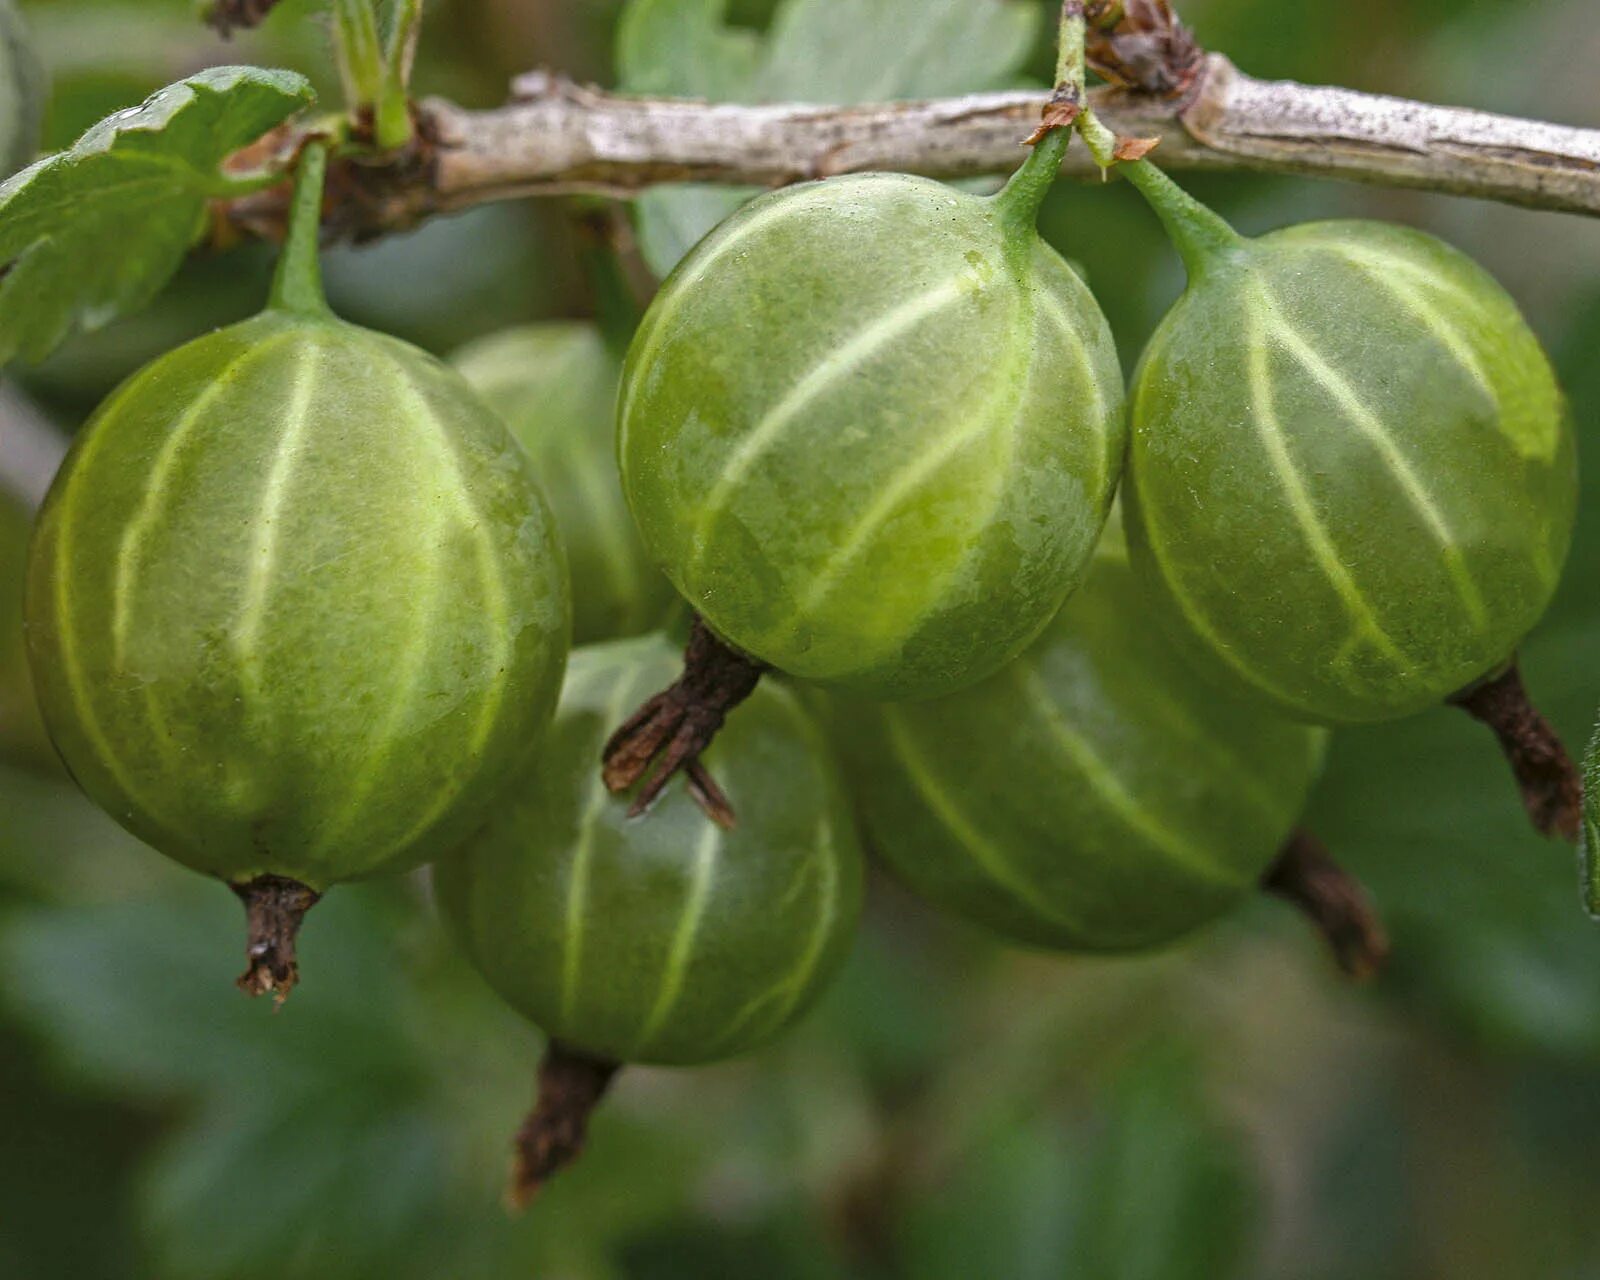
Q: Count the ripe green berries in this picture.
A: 6